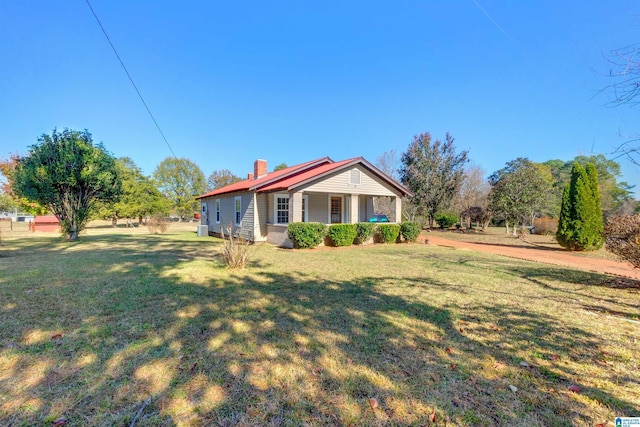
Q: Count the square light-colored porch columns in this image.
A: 3